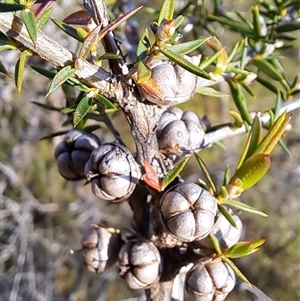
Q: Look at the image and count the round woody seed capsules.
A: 9